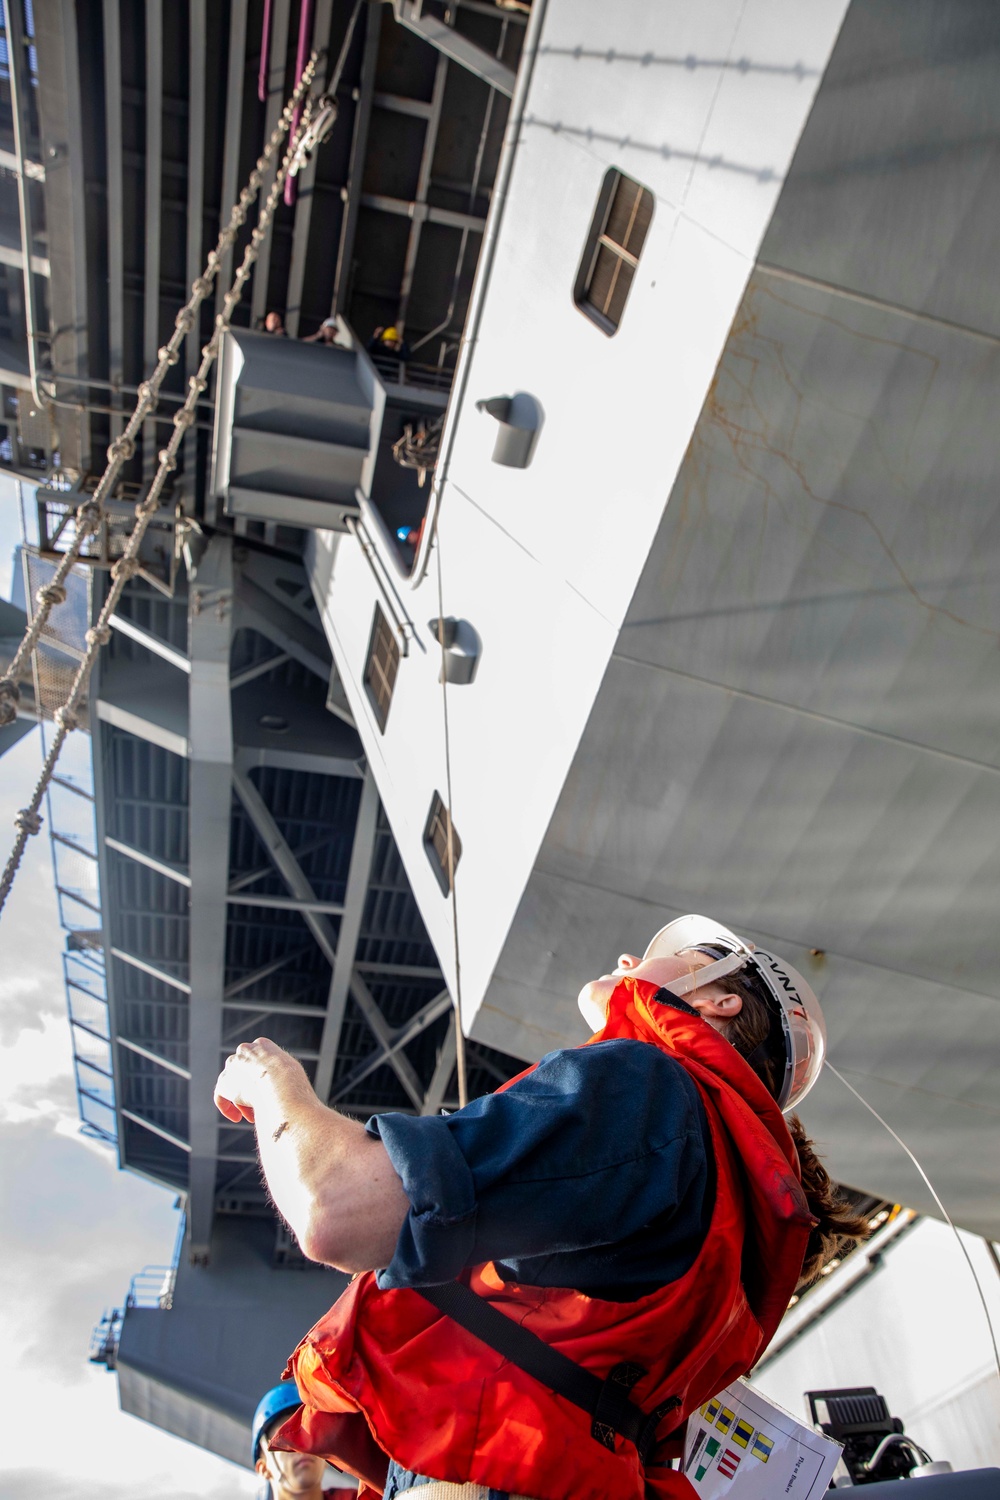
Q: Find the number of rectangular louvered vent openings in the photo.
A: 3